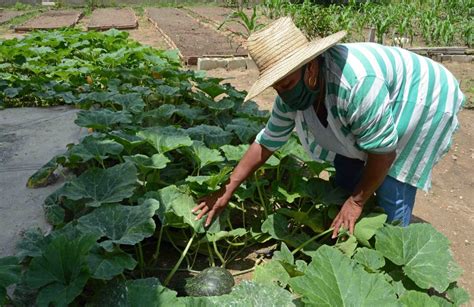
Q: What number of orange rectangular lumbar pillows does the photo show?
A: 0